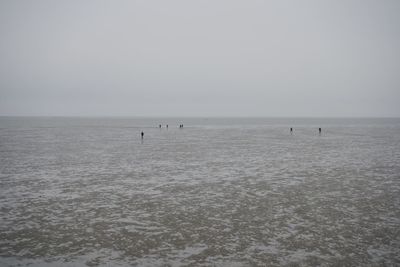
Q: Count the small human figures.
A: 7